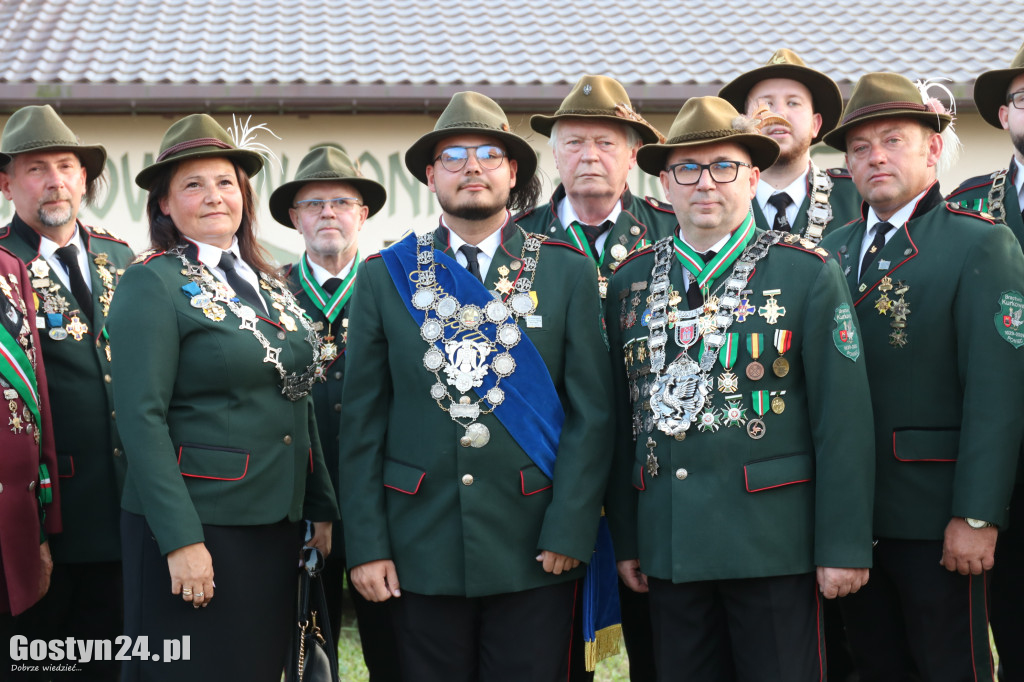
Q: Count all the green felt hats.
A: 9